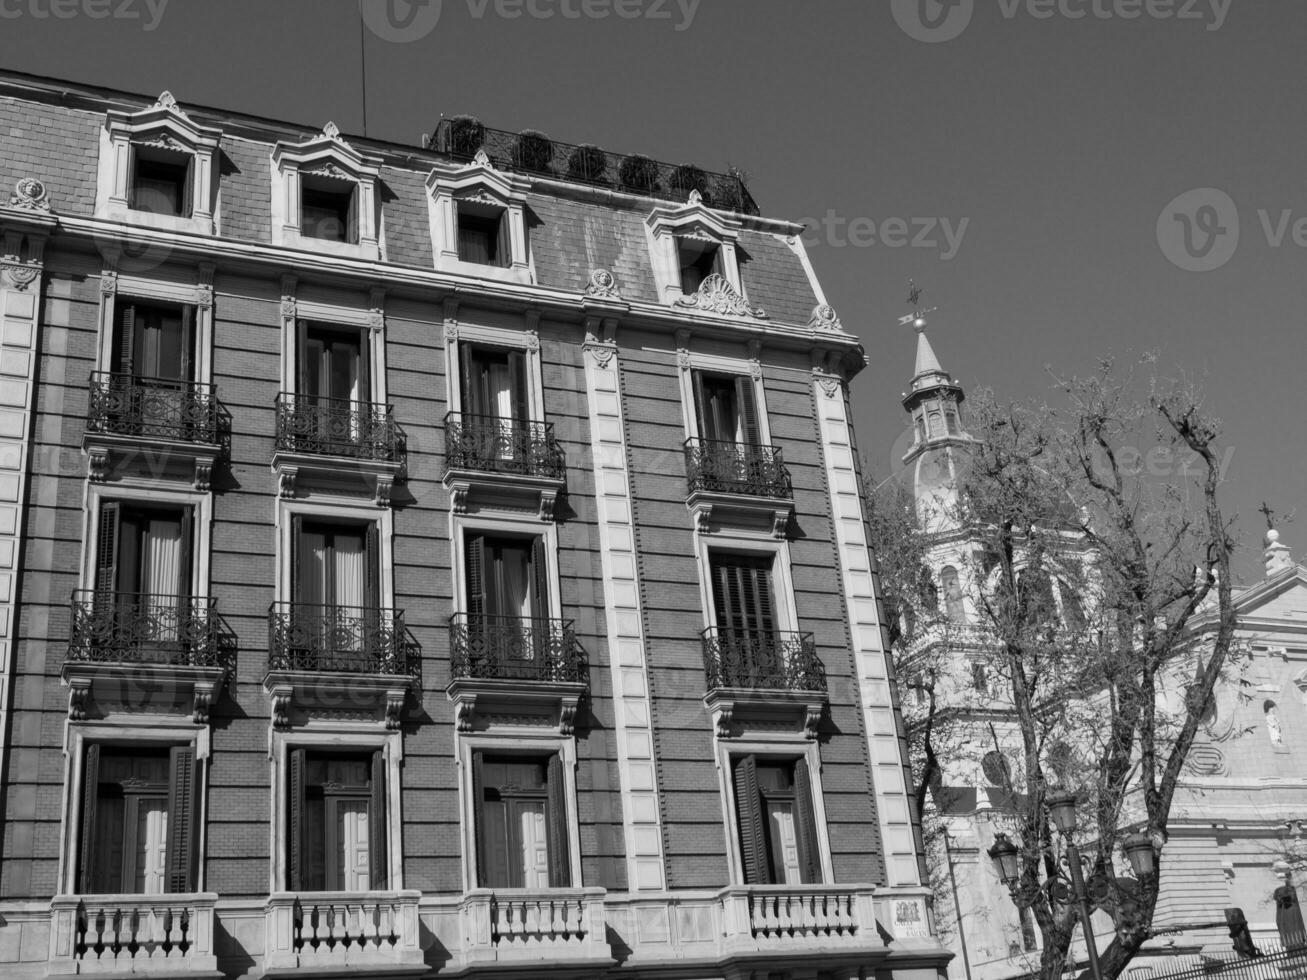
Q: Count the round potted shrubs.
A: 5